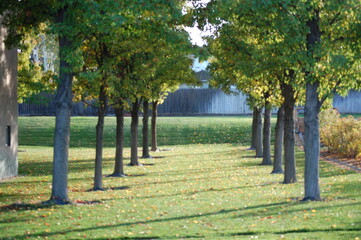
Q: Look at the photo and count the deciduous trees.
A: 12